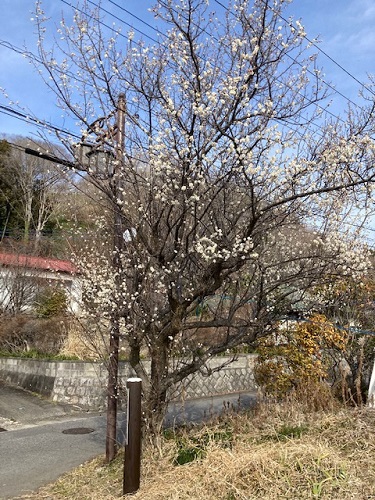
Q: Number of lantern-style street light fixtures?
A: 2